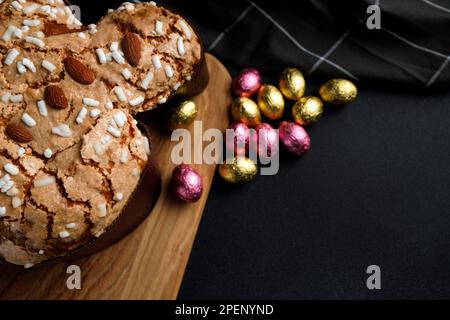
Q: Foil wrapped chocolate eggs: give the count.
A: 12